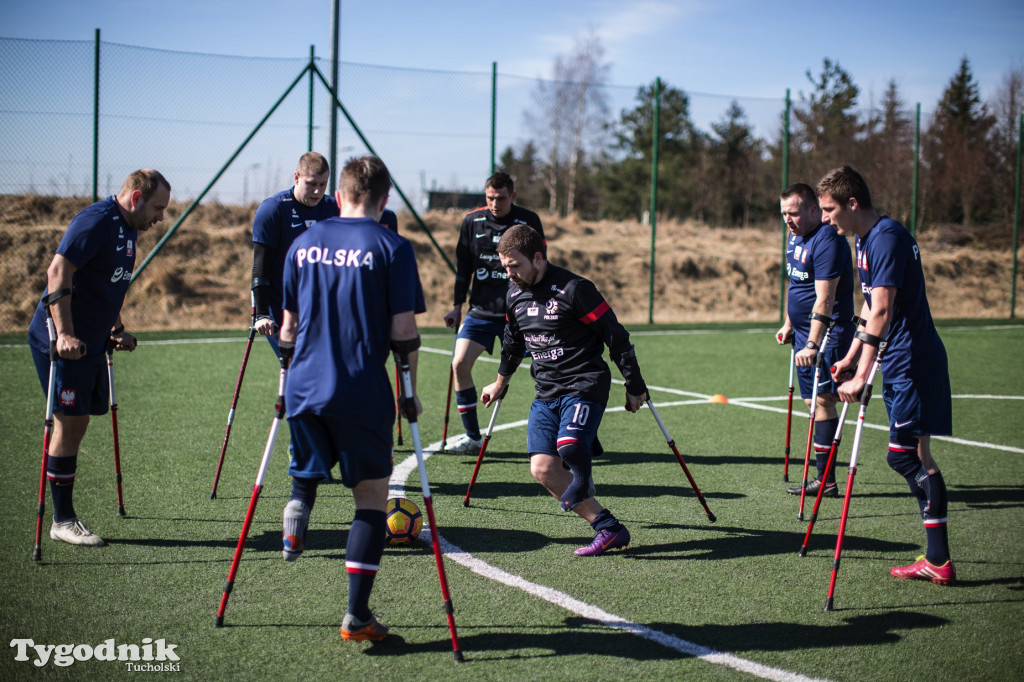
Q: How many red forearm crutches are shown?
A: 13